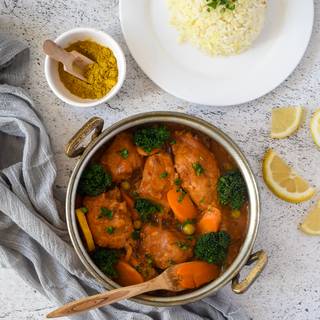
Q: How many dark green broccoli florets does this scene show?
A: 6